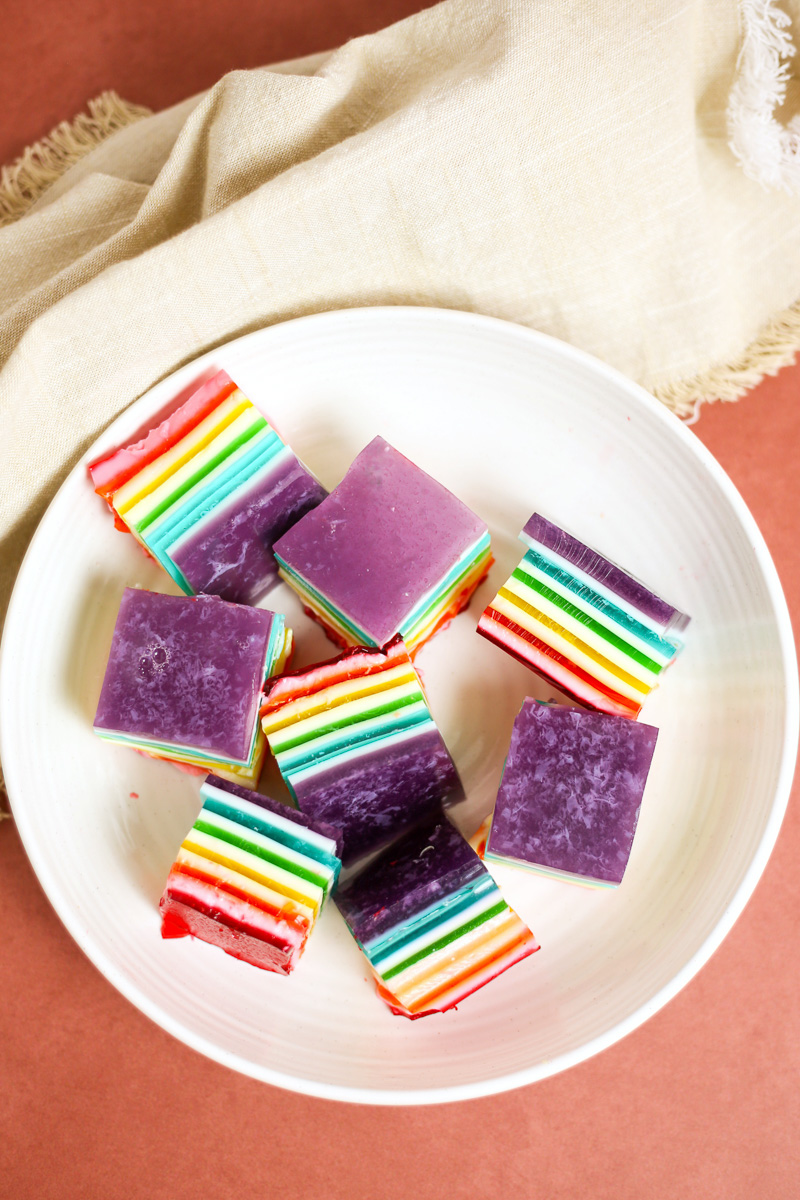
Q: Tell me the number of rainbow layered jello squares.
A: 8